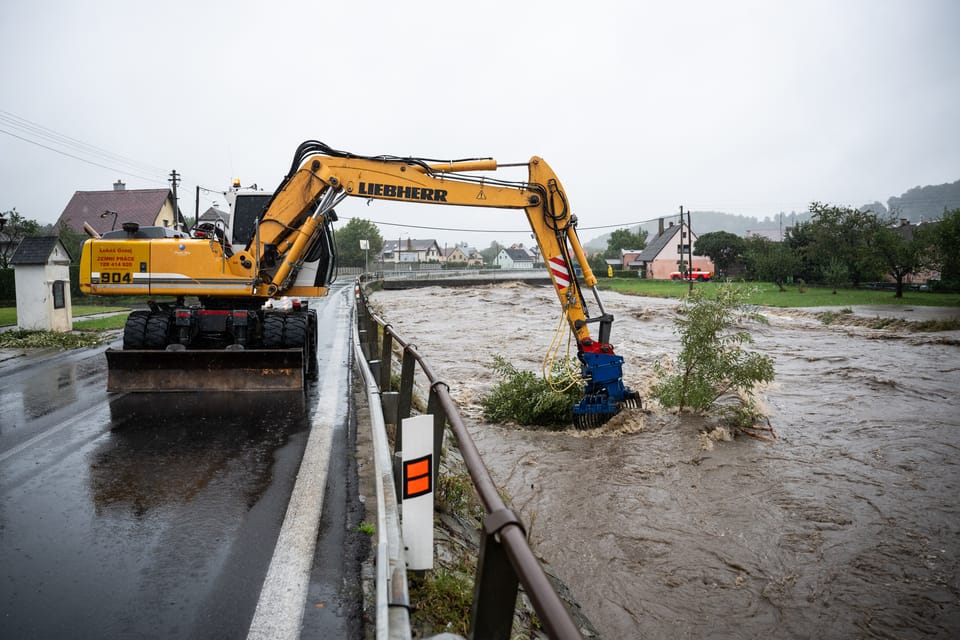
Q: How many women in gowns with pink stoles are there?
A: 0